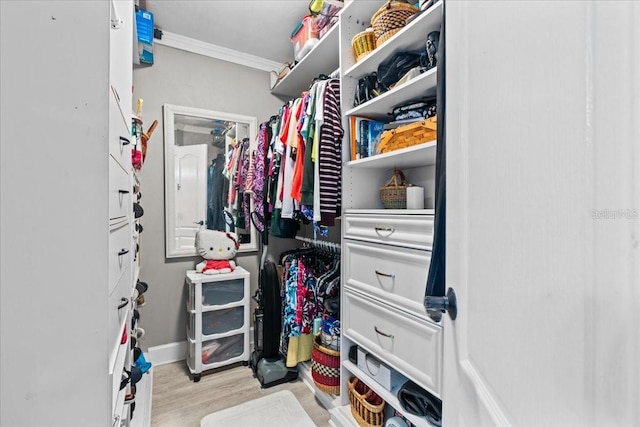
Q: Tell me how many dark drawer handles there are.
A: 7